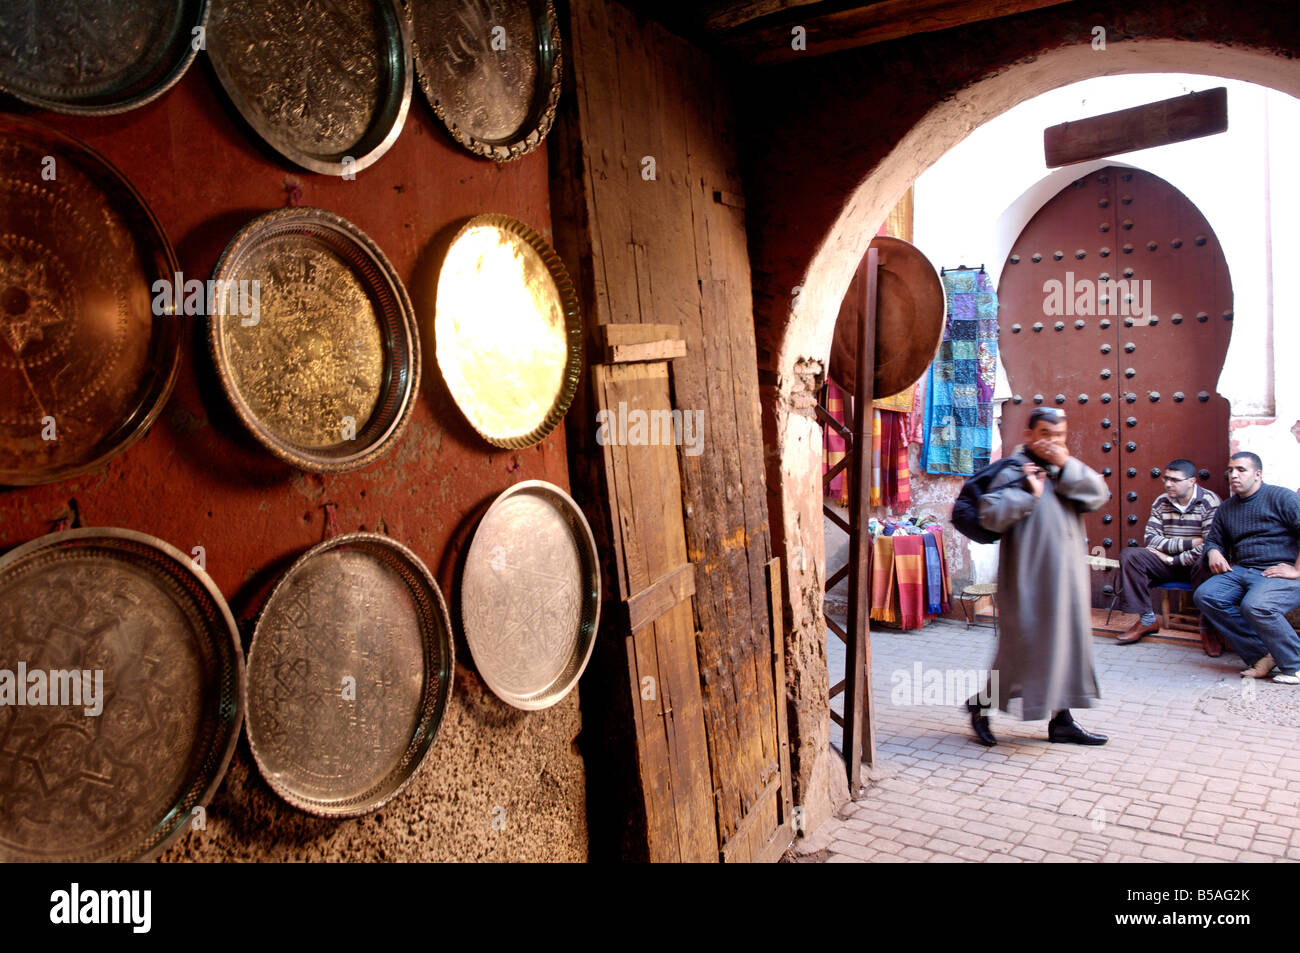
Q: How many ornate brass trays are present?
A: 9